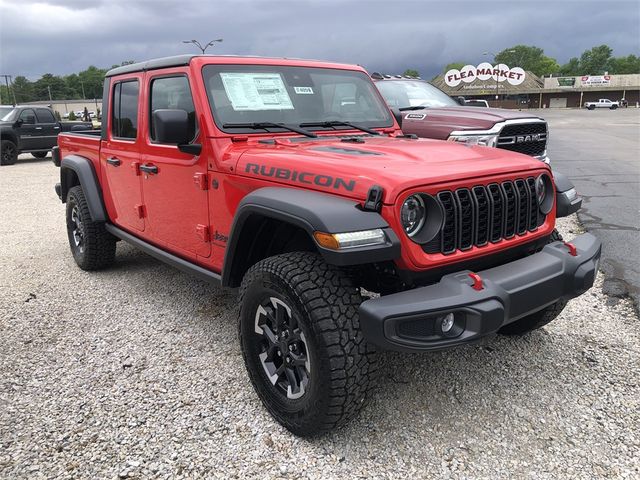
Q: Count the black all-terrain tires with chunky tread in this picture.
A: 3